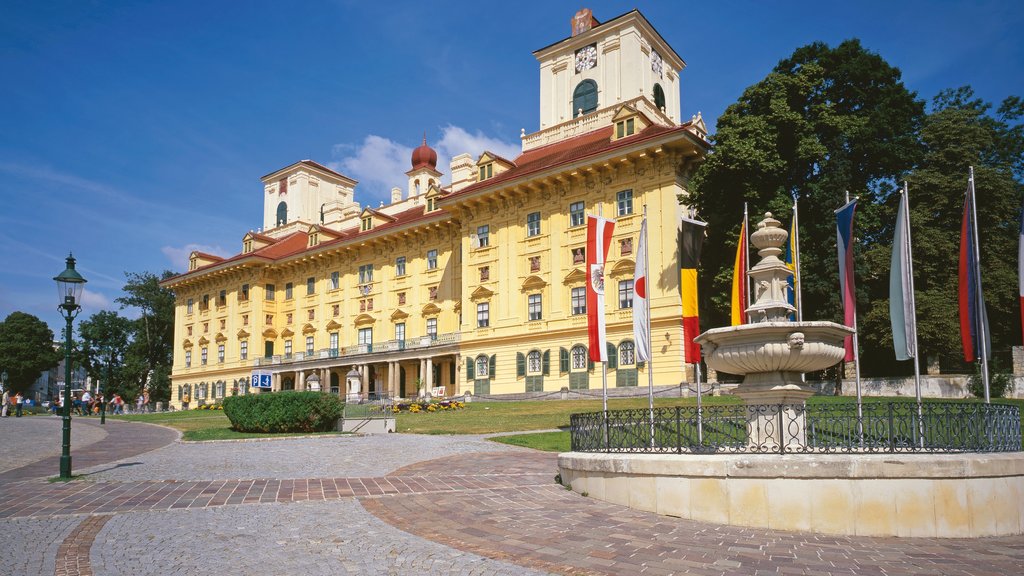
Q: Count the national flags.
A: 9